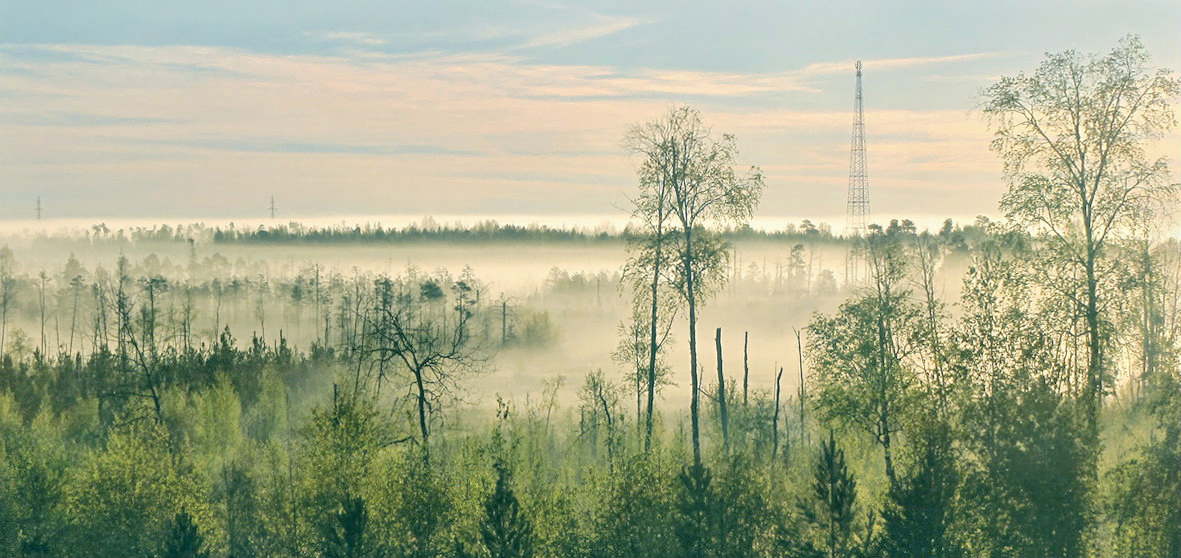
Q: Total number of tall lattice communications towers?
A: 1